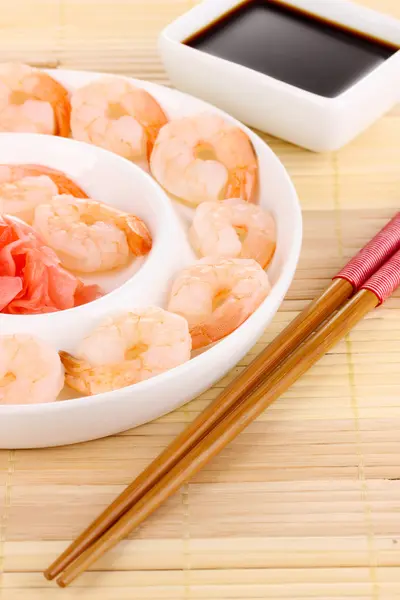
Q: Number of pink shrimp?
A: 9